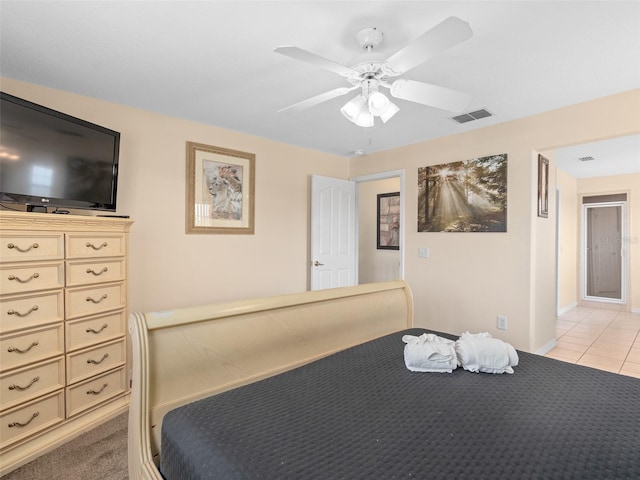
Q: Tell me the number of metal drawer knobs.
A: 12